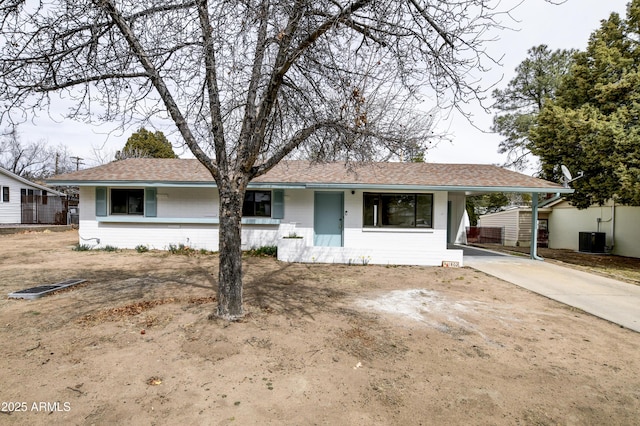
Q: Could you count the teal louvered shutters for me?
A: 3